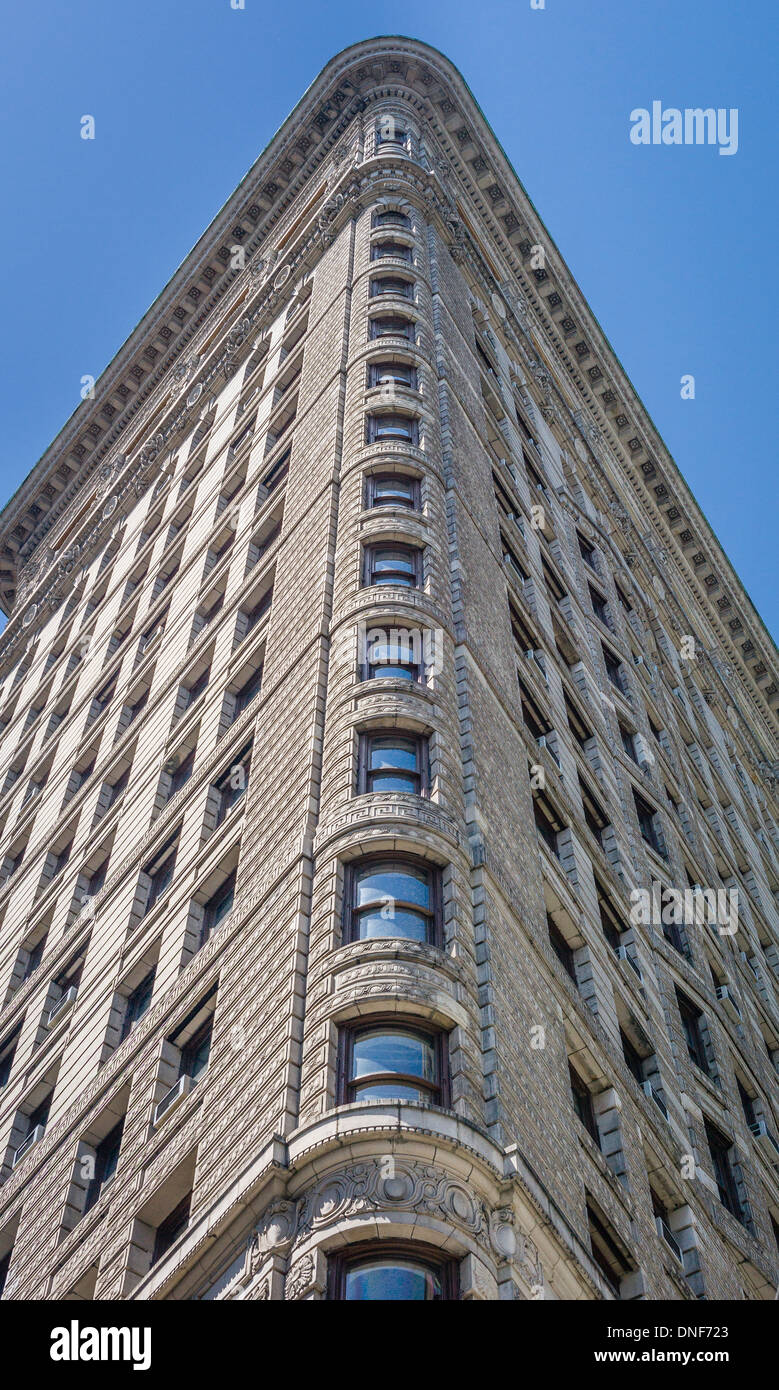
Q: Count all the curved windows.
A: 14